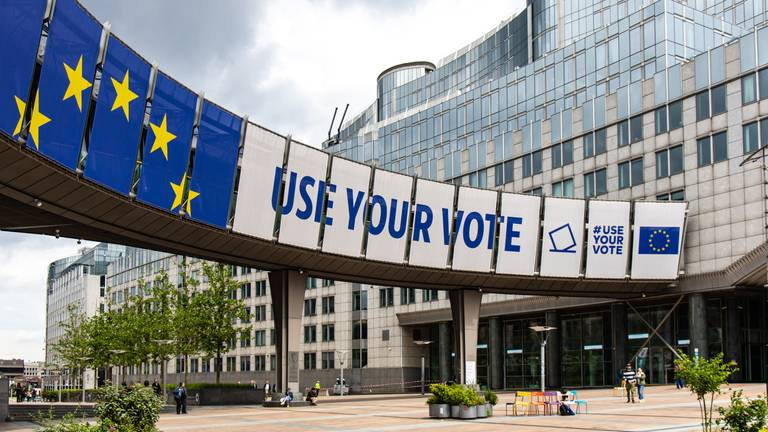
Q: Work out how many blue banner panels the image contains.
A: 5